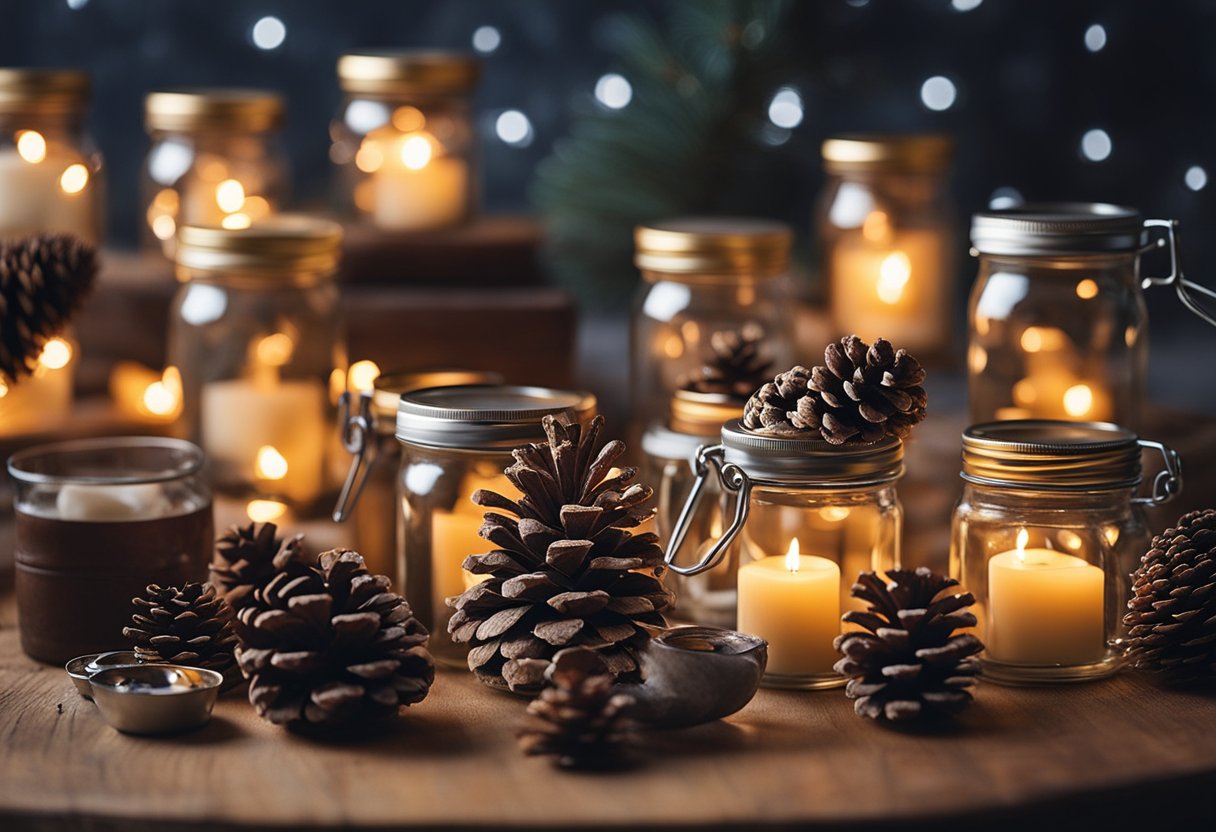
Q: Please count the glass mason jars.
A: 12